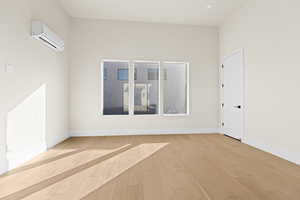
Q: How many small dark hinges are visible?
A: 4